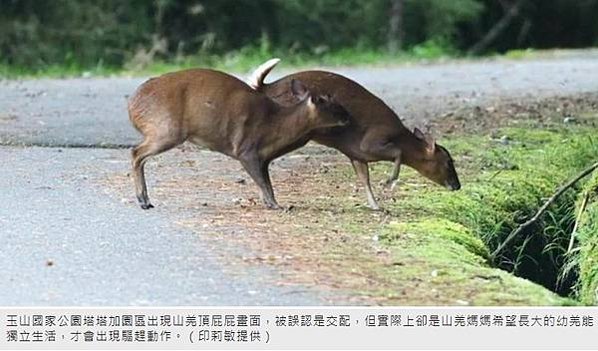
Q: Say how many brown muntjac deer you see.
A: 2